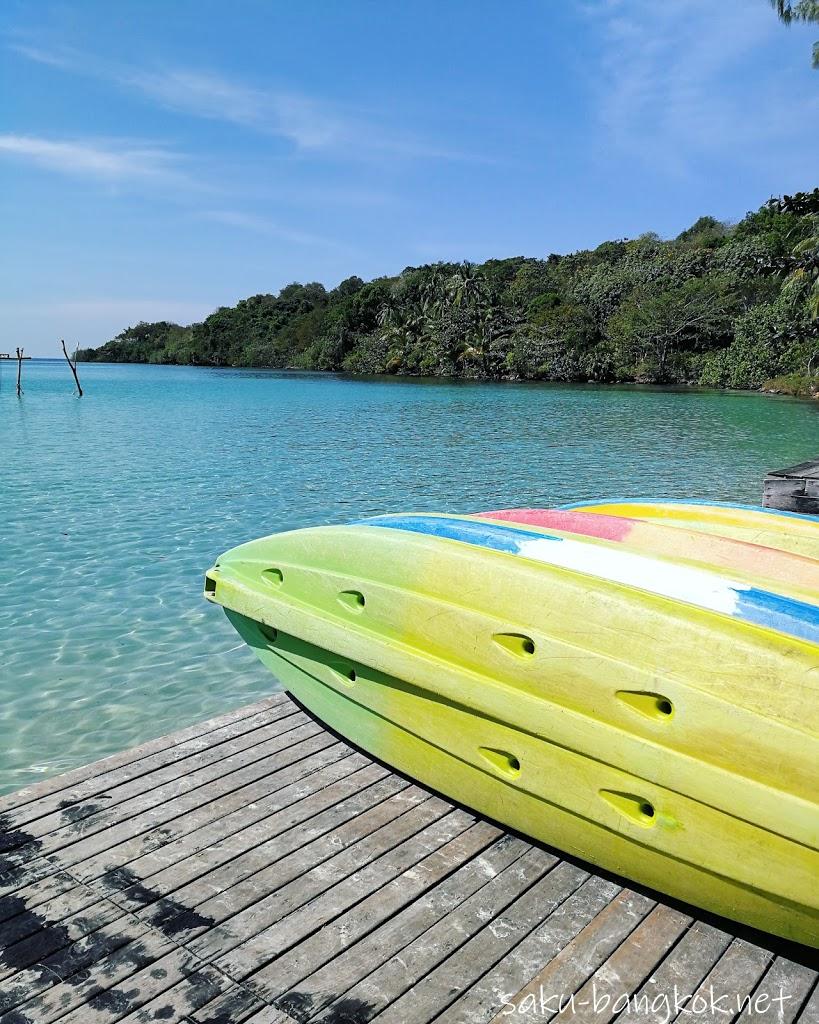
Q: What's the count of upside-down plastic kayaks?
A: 4